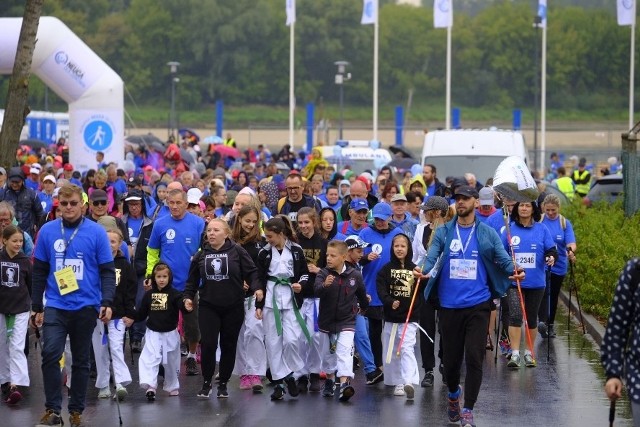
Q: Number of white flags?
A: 5